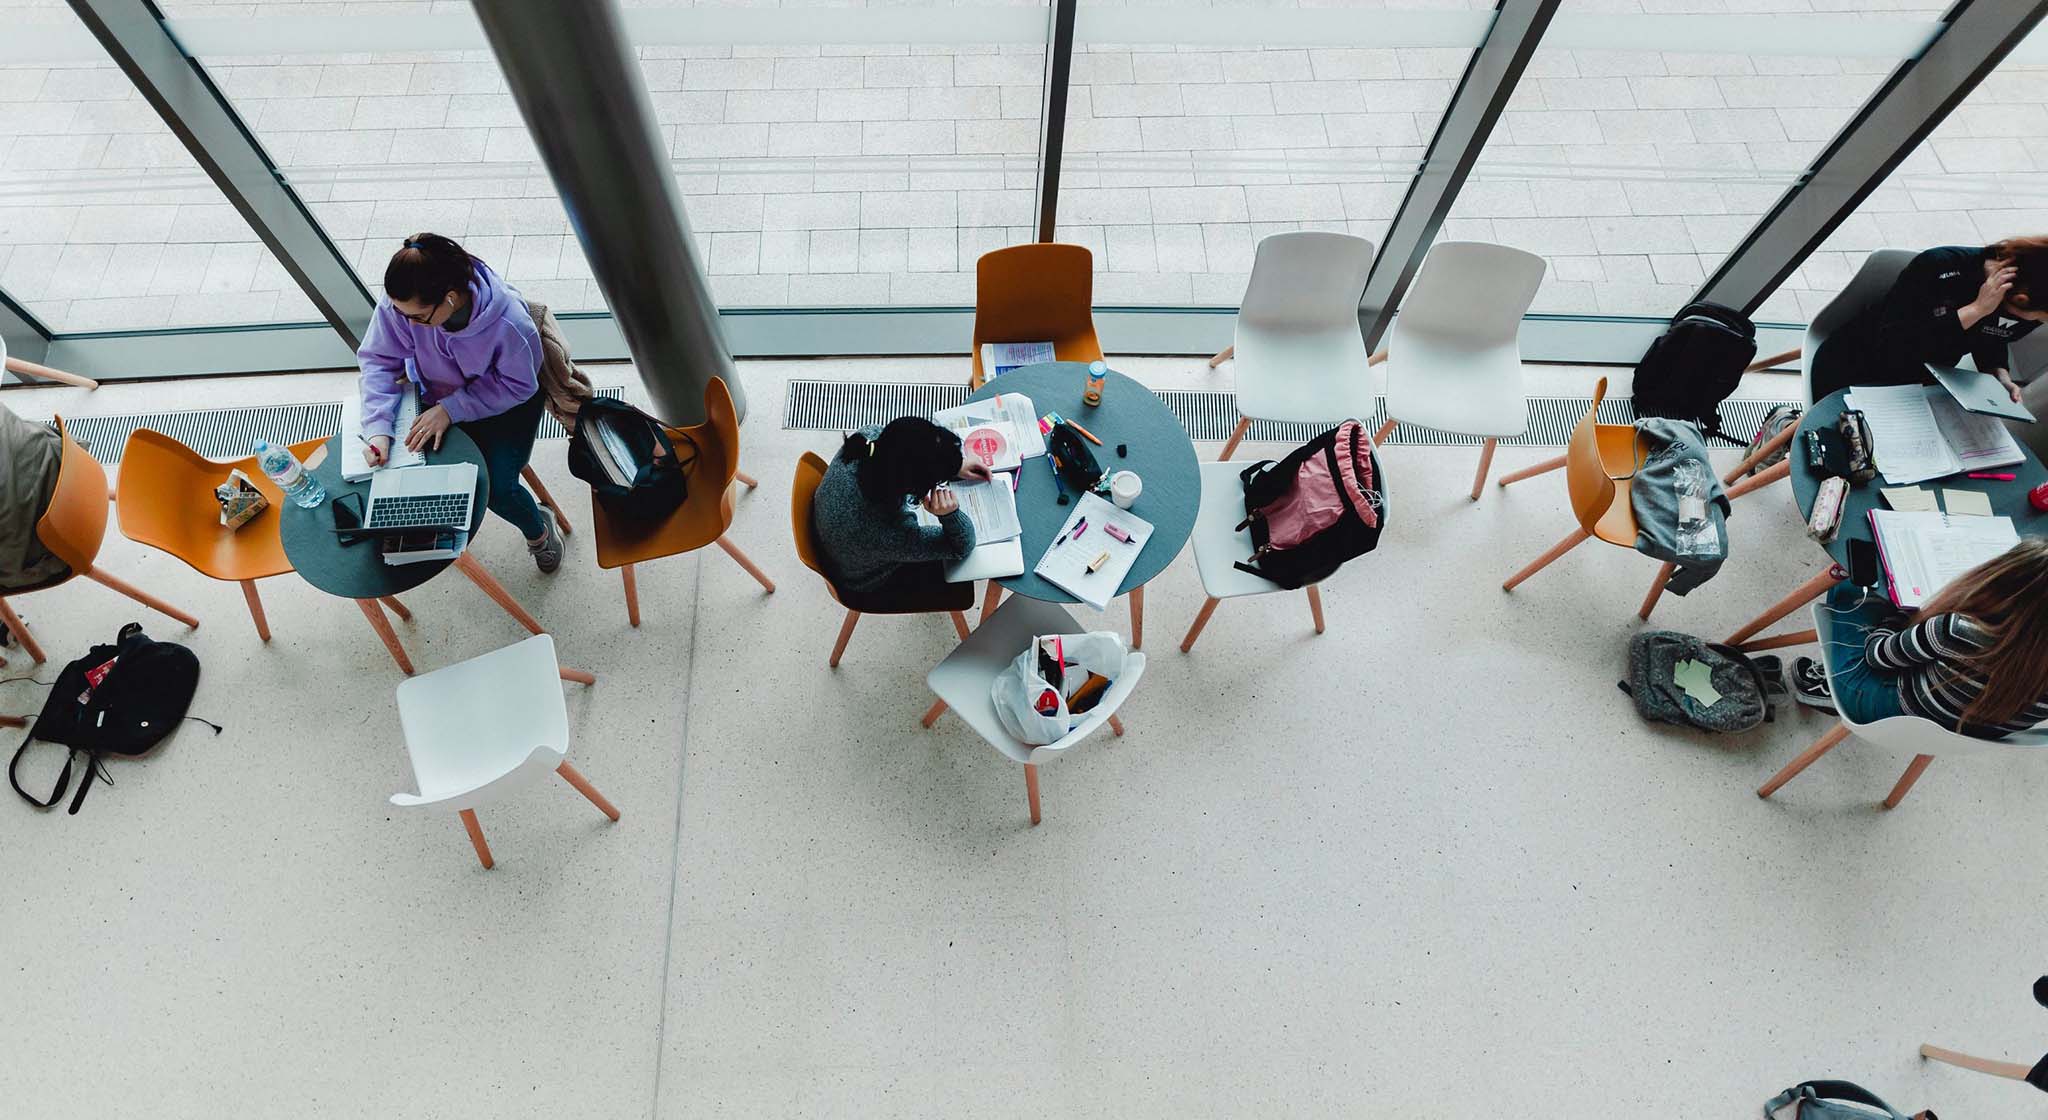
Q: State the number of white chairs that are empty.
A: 3